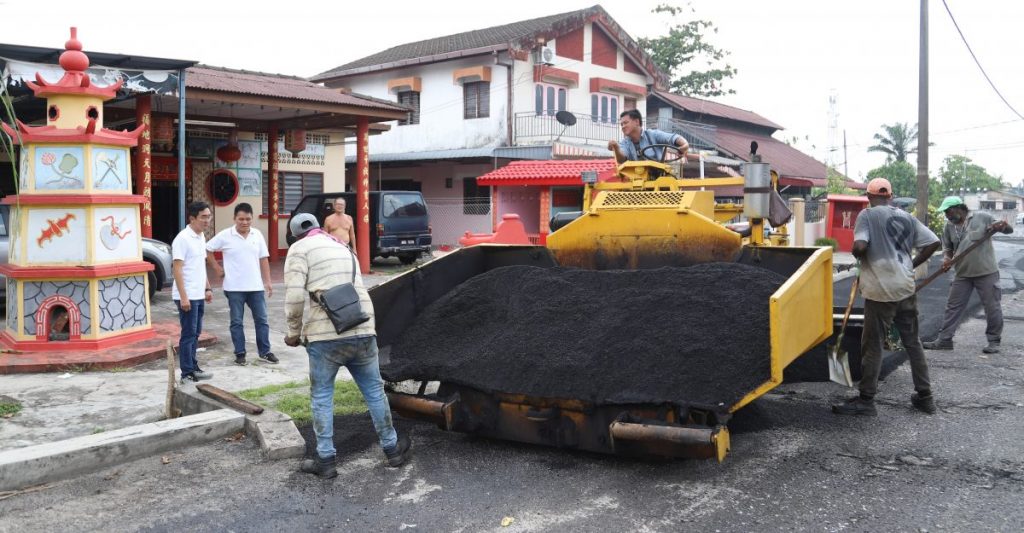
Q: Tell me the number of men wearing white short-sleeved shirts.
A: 2